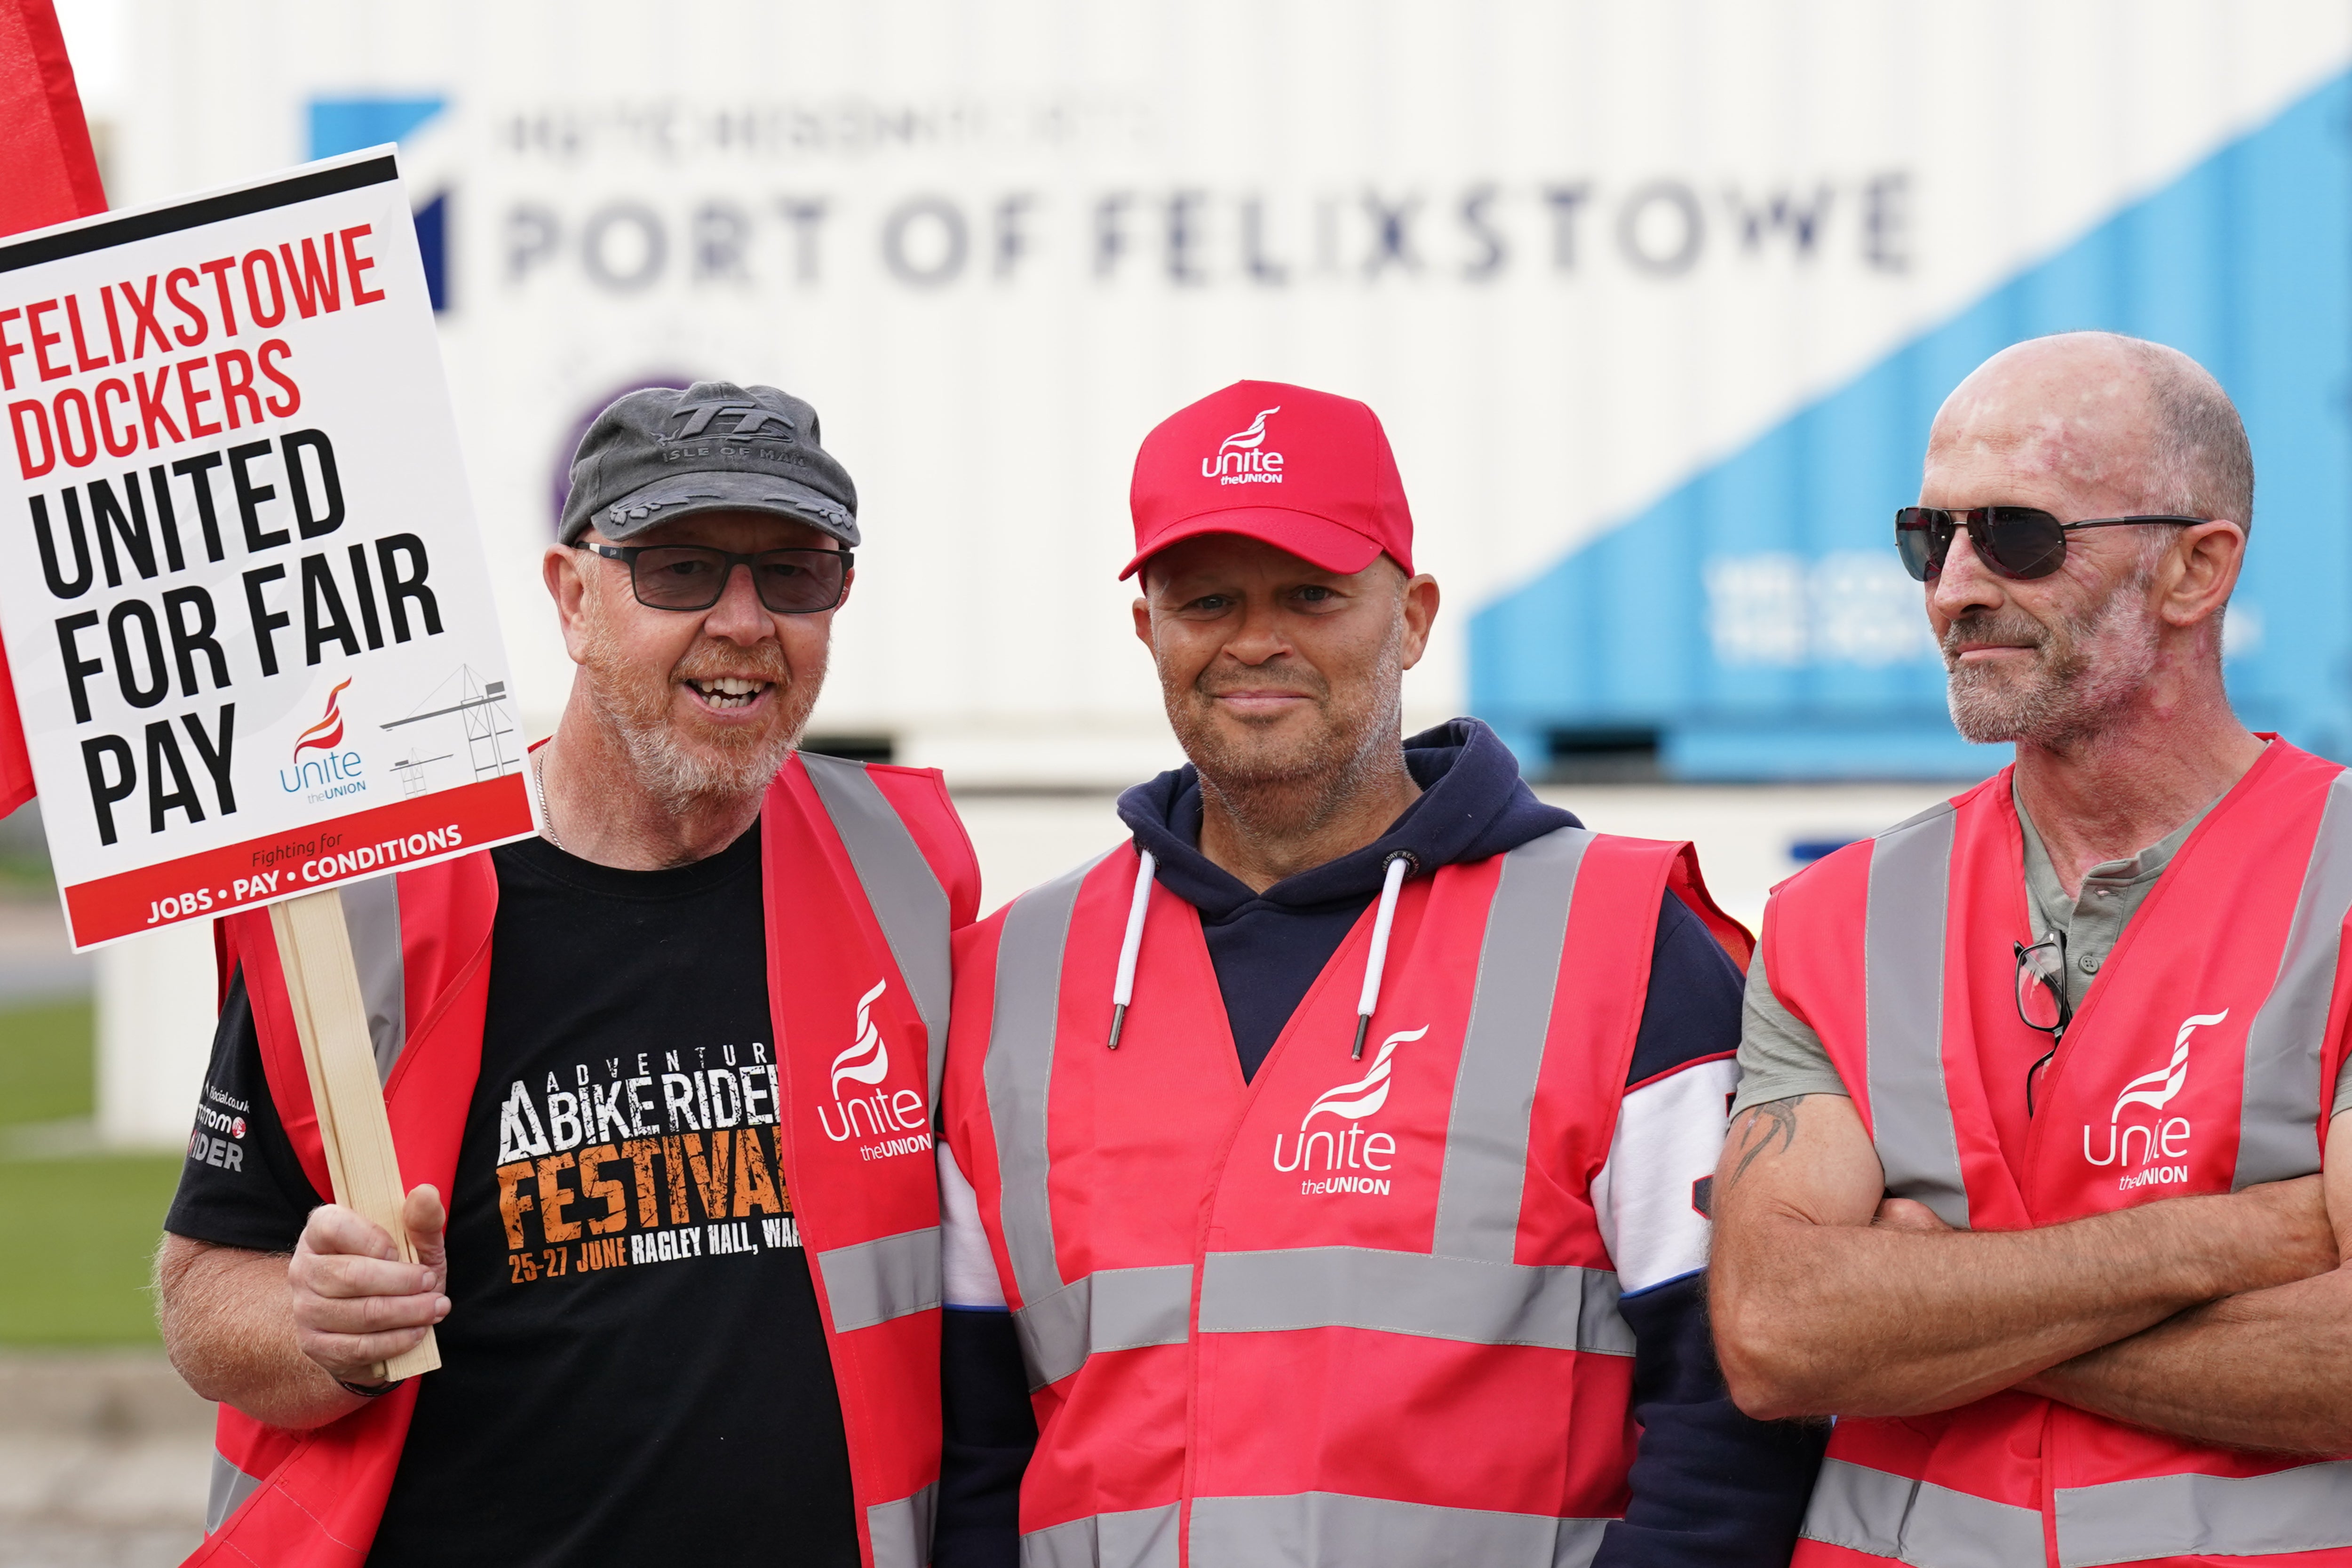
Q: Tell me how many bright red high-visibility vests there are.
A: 3